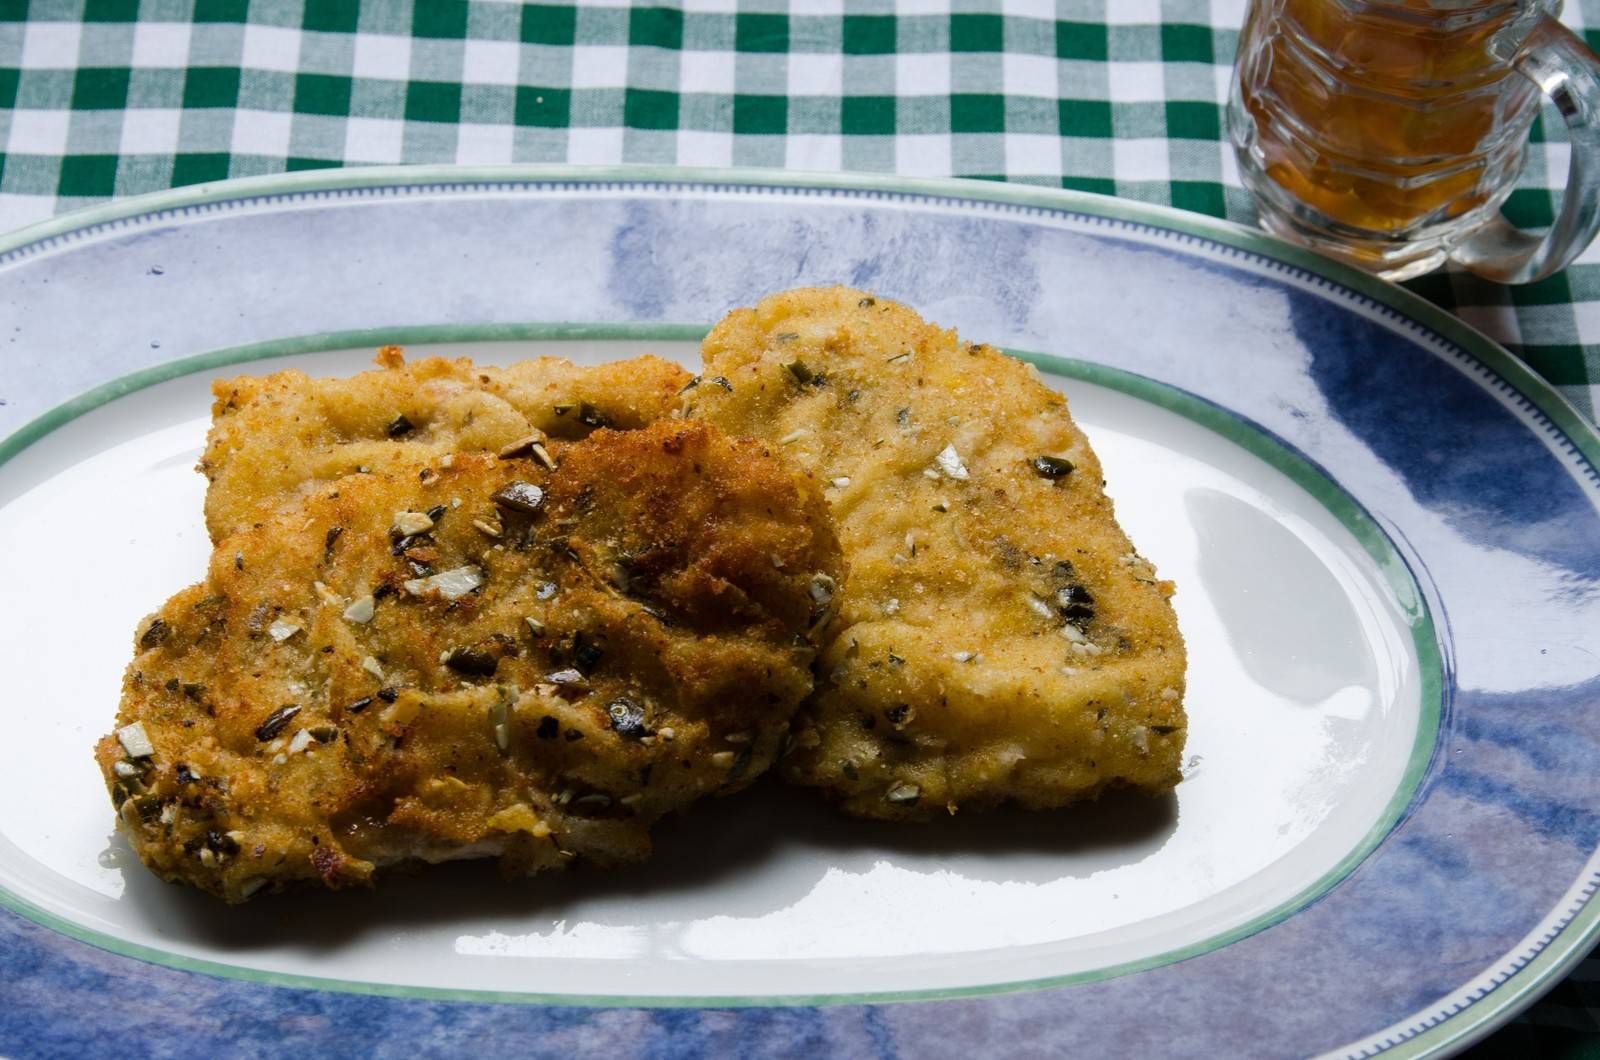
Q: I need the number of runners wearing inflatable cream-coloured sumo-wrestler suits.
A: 0